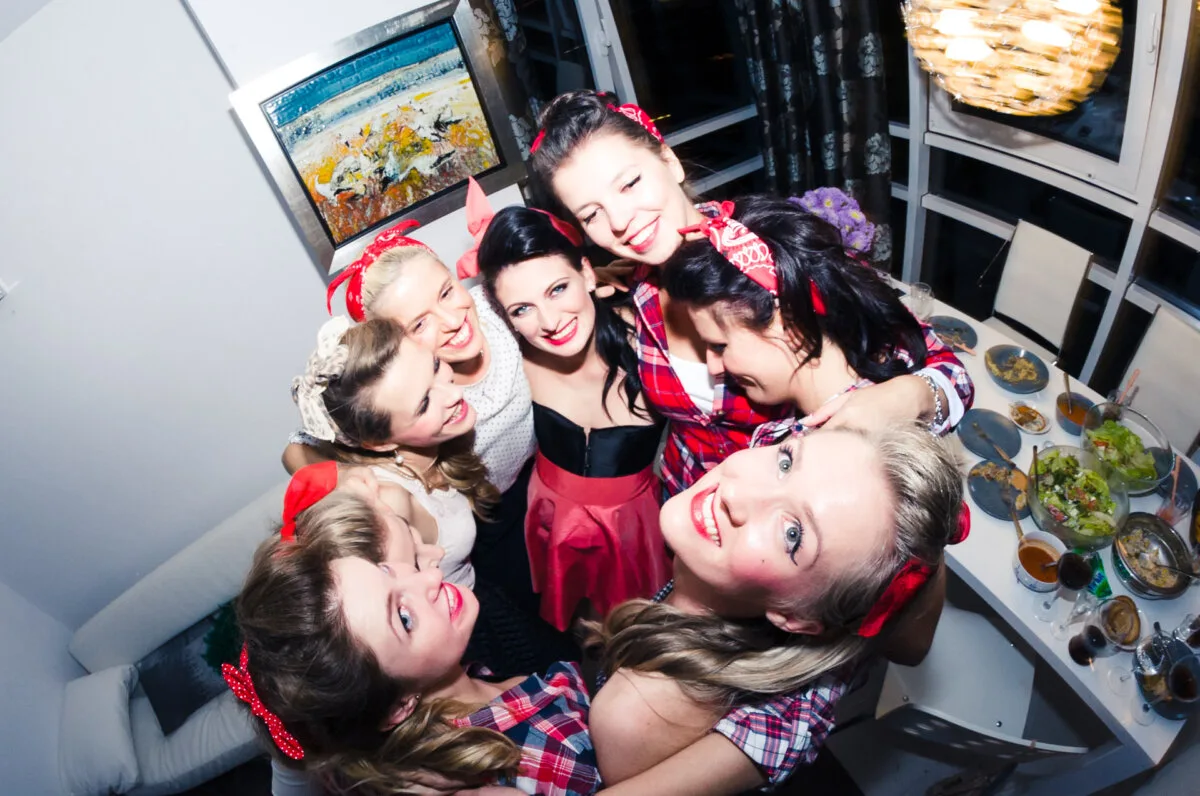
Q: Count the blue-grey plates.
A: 6